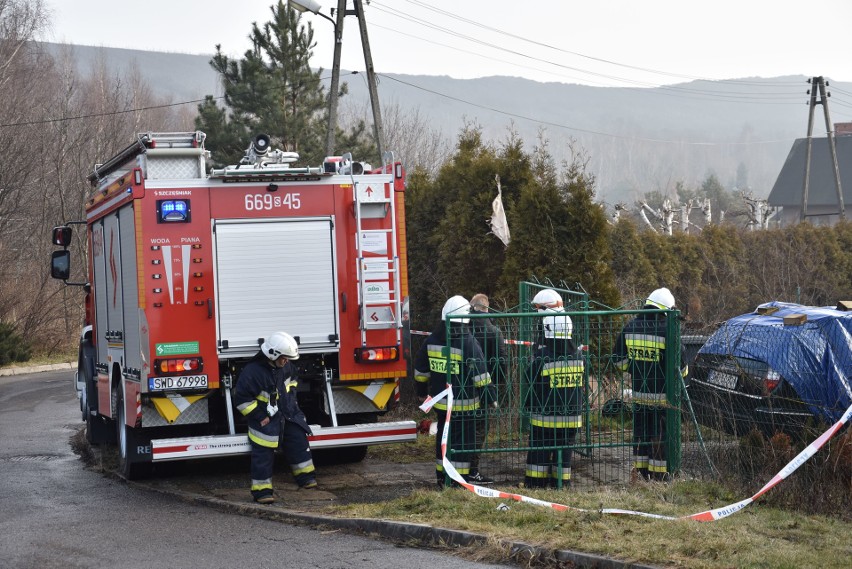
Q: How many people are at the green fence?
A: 5